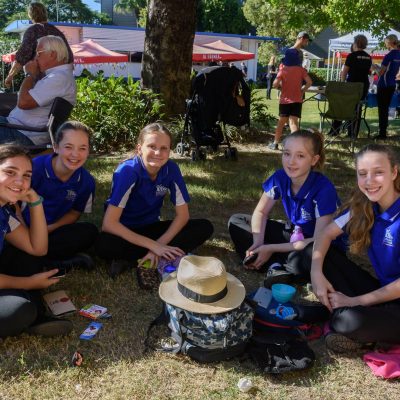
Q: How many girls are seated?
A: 5